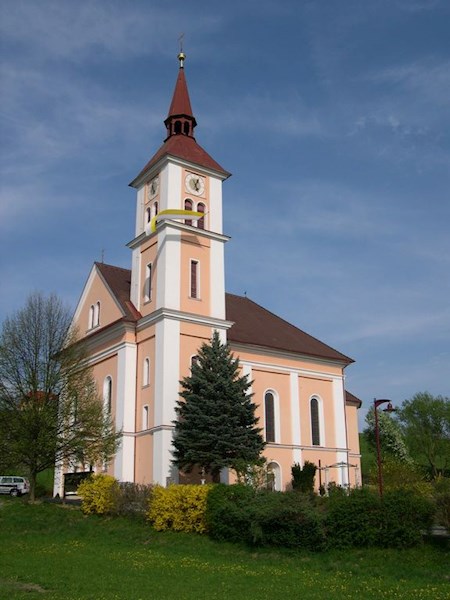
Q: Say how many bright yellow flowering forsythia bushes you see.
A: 2